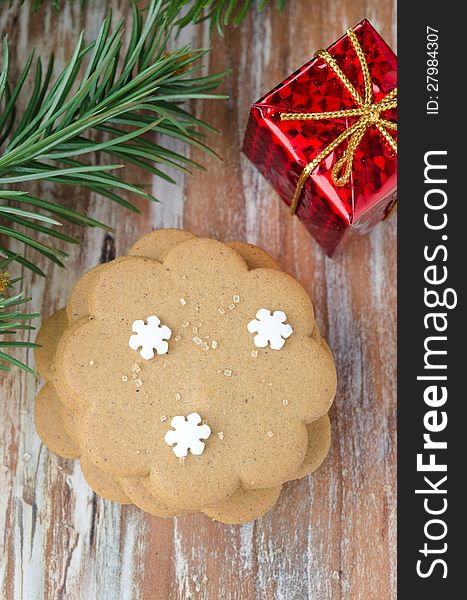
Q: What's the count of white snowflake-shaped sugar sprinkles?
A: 3